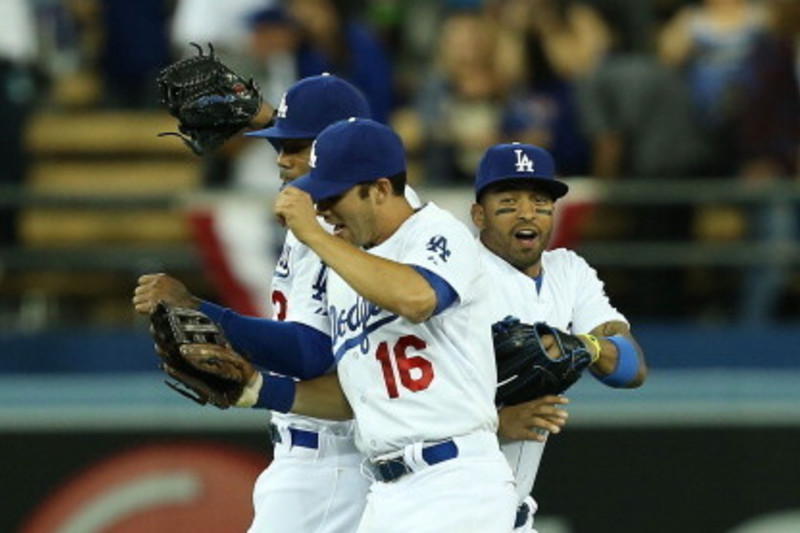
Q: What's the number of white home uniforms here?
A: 3